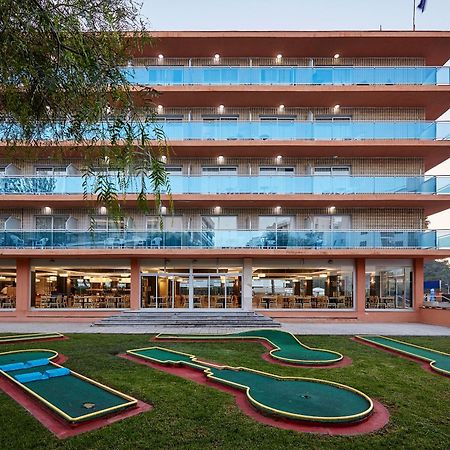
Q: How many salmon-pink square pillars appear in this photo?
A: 4